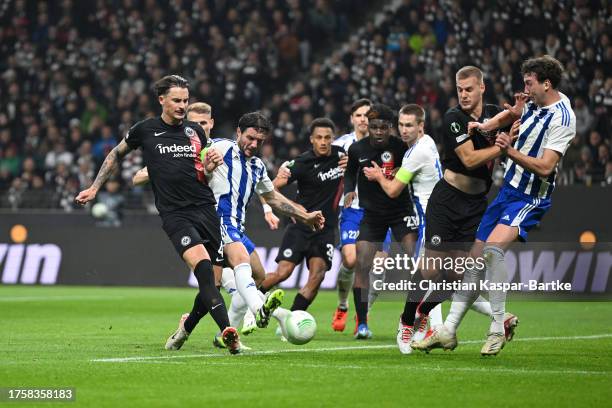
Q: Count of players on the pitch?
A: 9